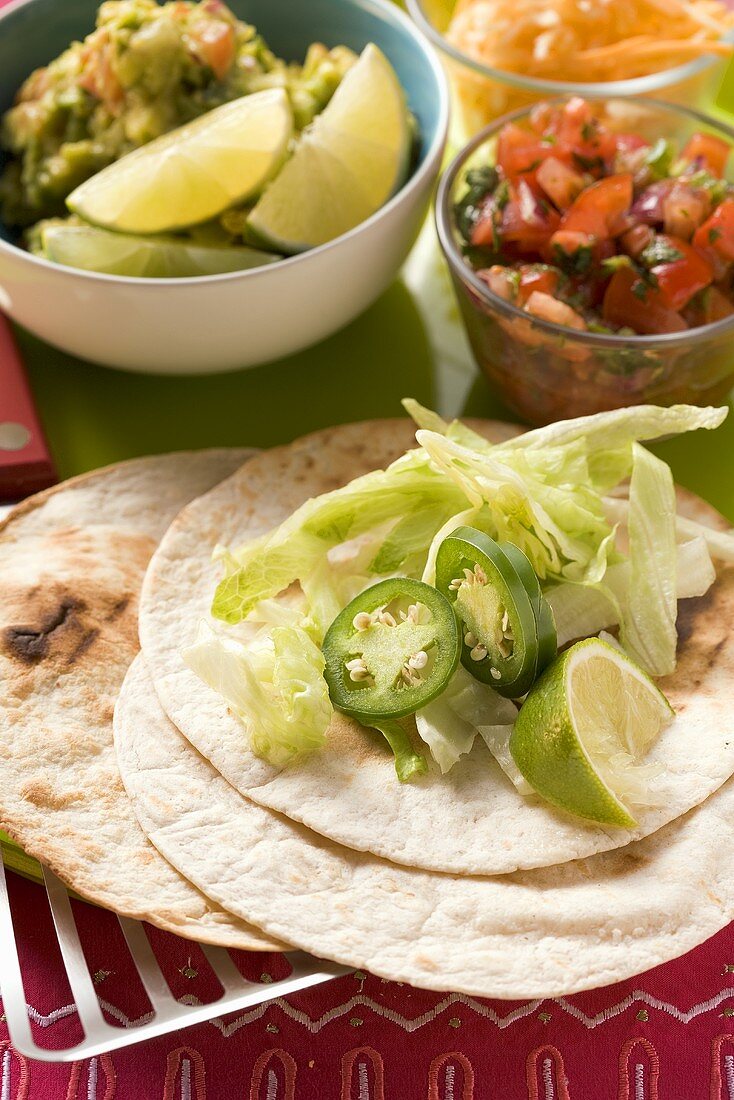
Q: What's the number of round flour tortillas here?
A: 3